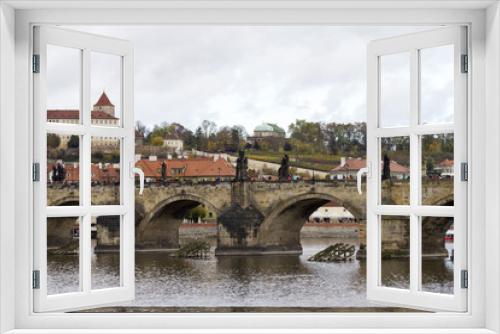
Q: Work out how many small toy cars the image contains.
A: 0